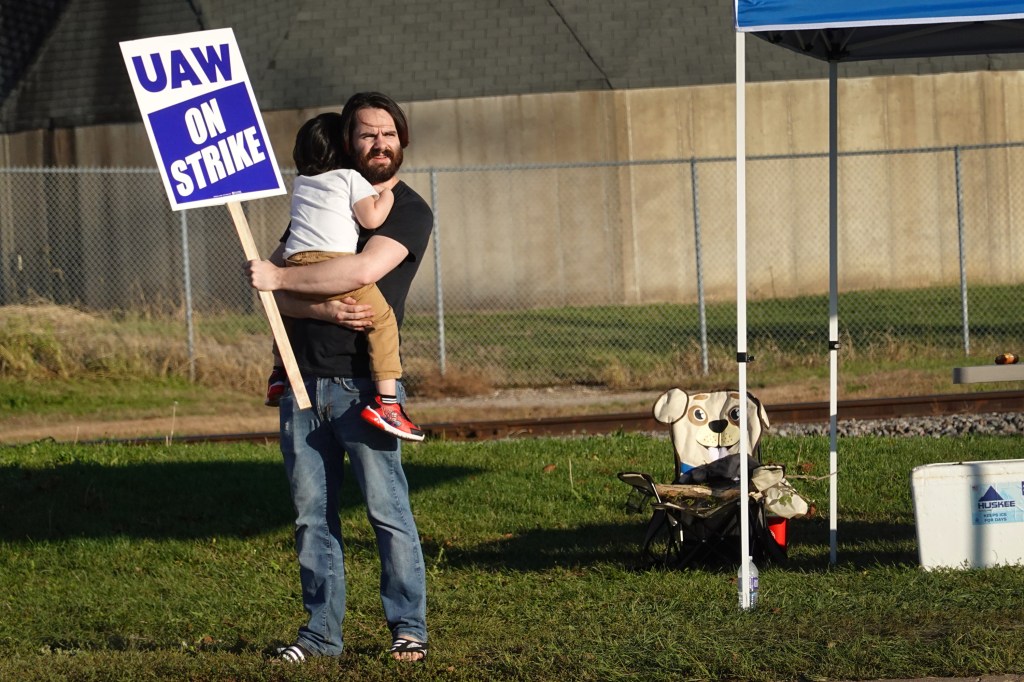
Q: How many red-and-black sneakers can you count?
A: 2